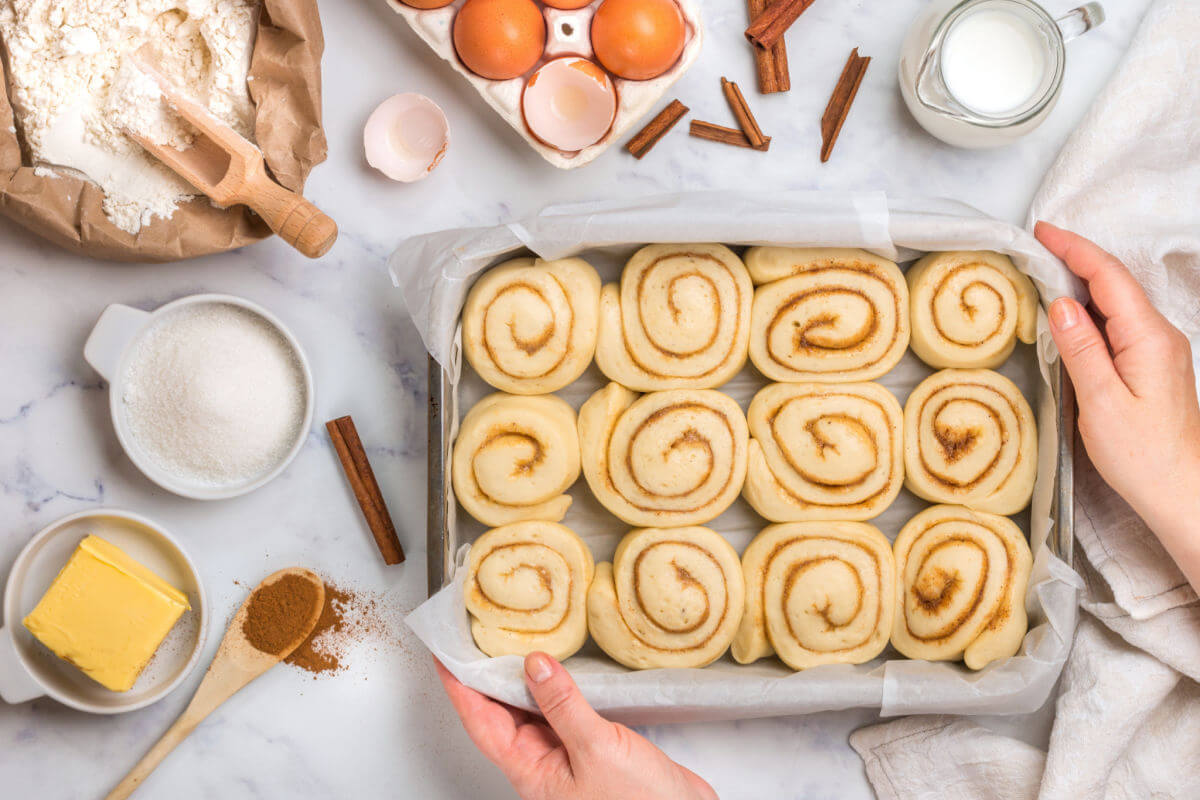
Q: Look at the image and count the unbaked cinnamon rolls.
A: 12